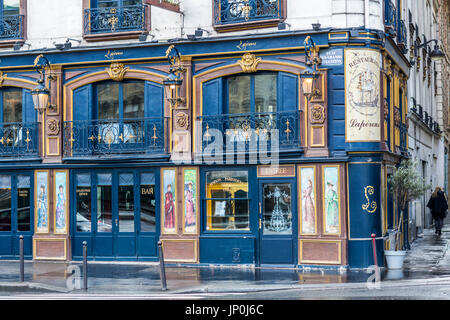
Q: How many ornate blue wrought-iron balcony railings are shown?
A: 6